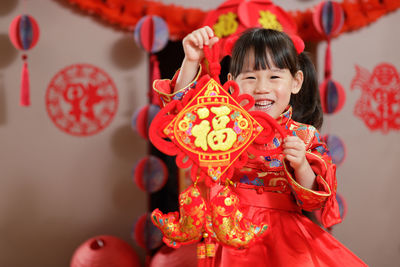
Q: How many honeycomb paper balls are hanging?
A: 9